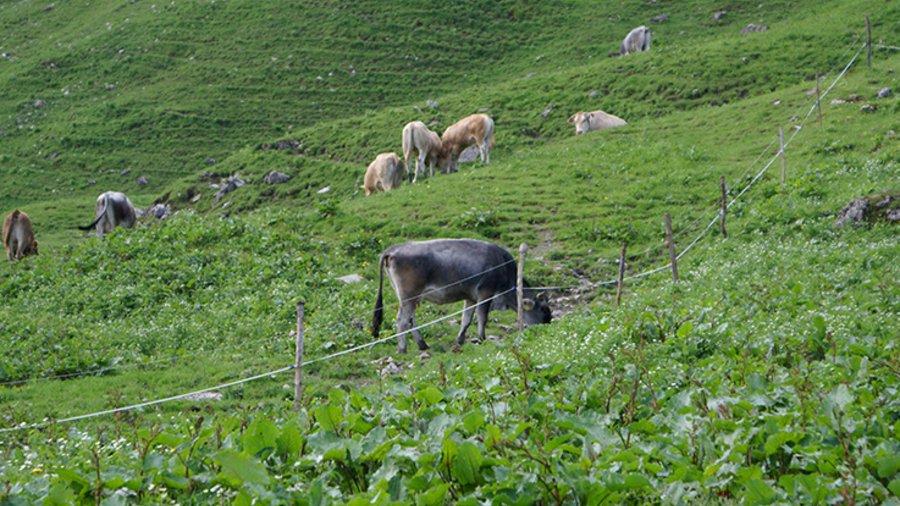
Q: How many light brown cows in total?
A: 5